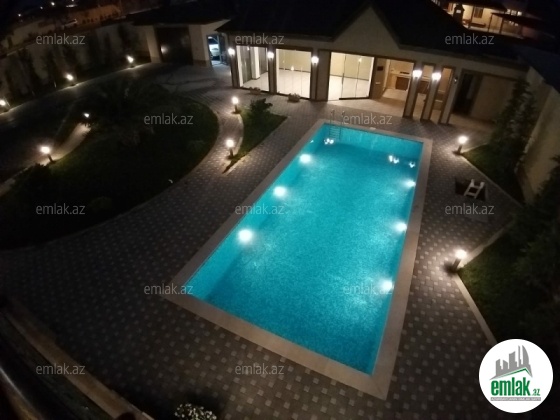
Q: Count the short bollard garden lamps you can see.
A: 9